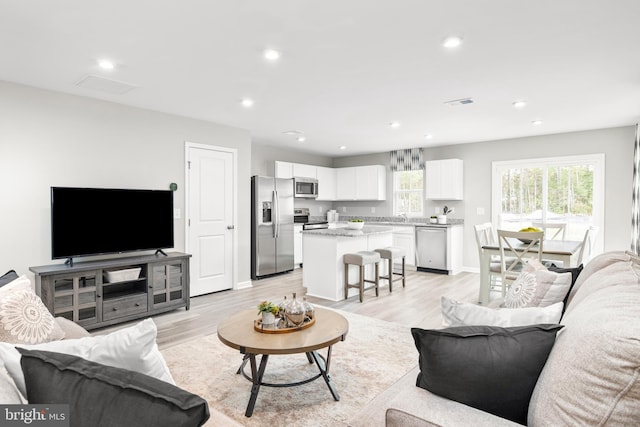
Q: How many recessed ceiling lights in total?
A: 10